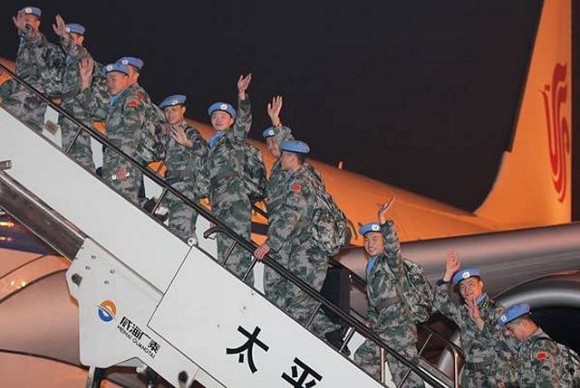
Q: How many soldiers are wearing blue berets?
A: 11